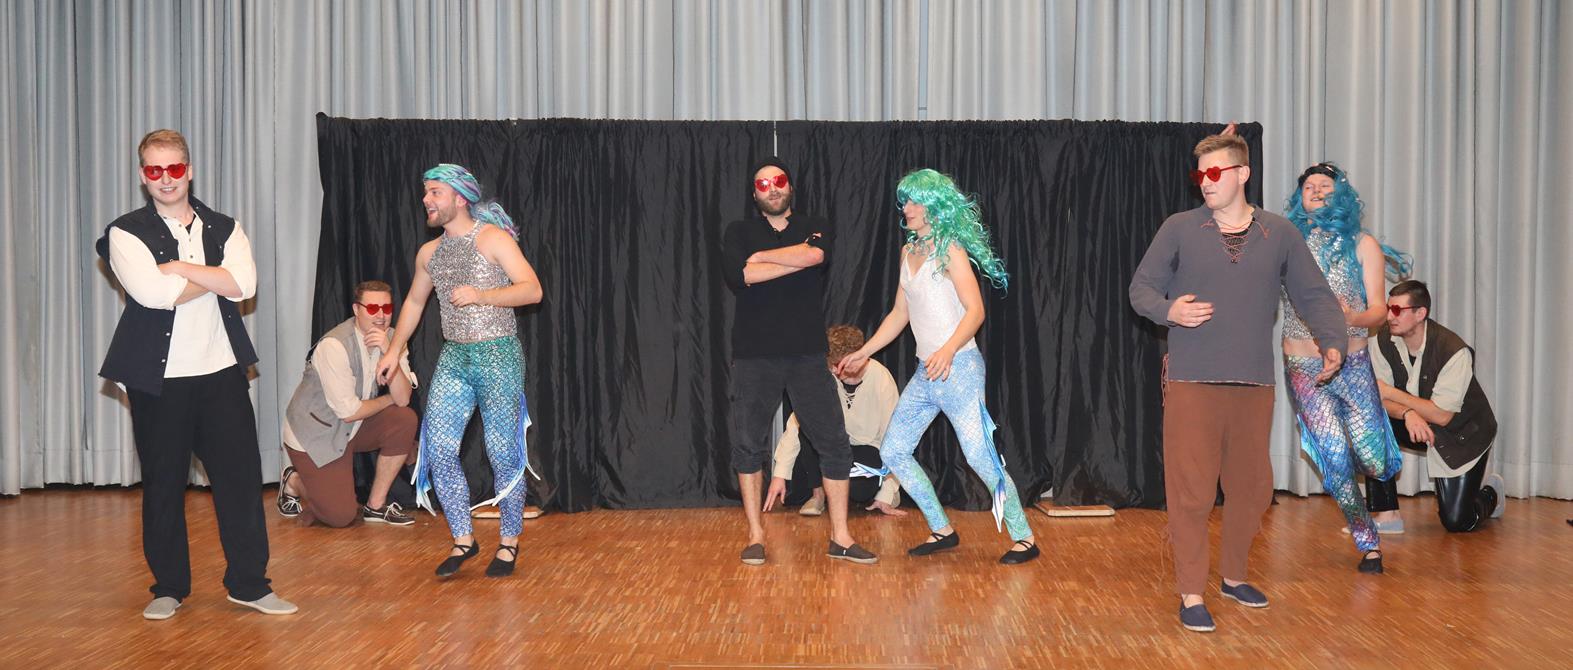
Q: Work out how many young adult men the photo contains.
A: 9